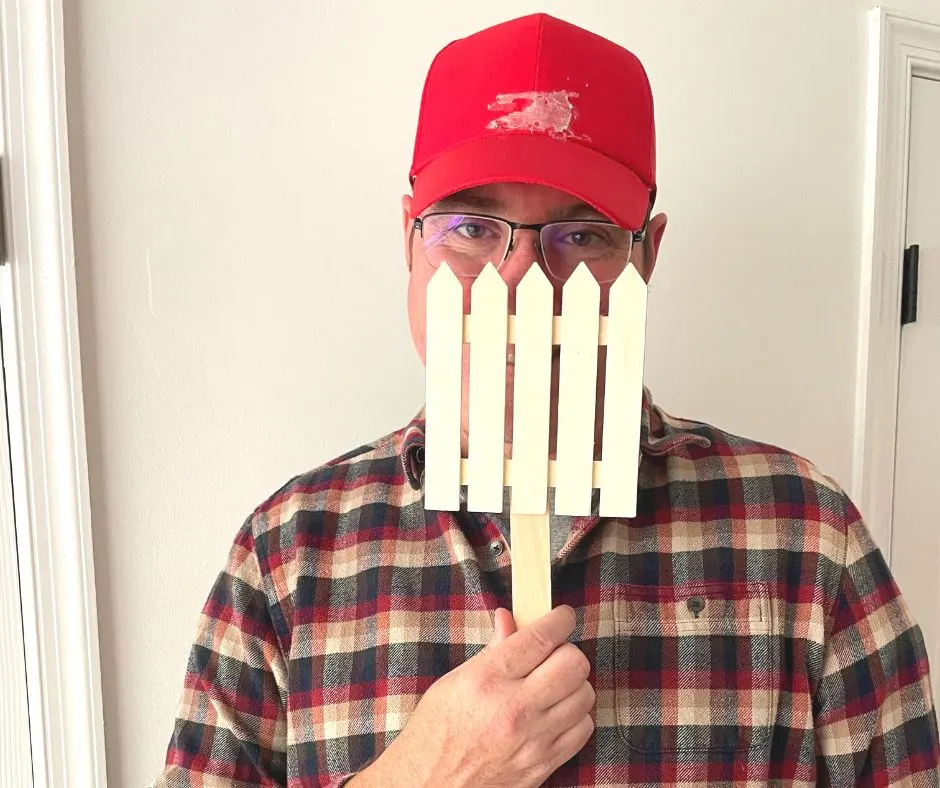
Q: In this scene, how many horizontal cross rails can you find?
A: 2